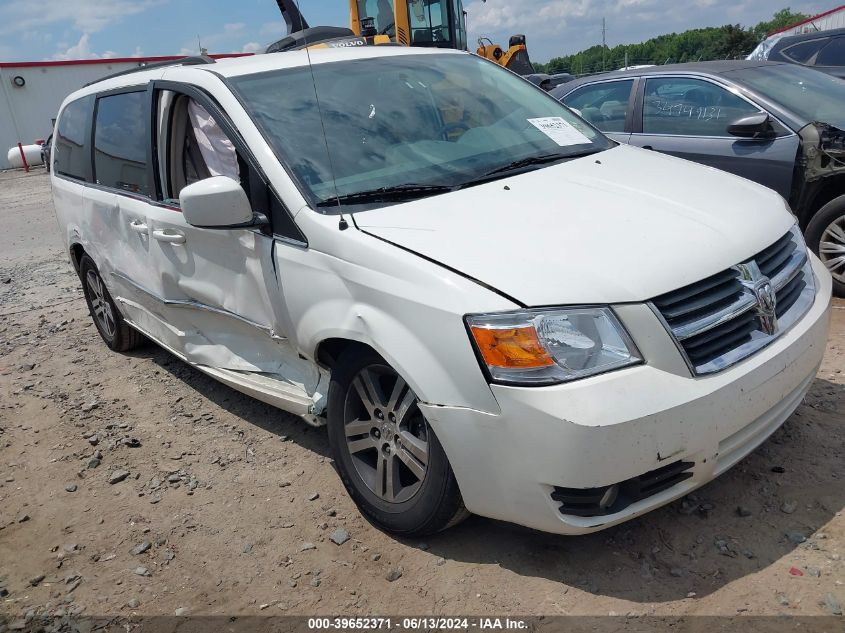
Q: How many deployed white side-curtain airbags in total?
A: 1